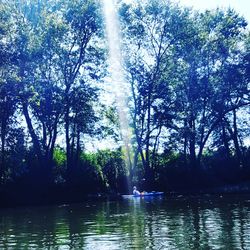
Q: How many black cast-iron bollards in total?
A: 0